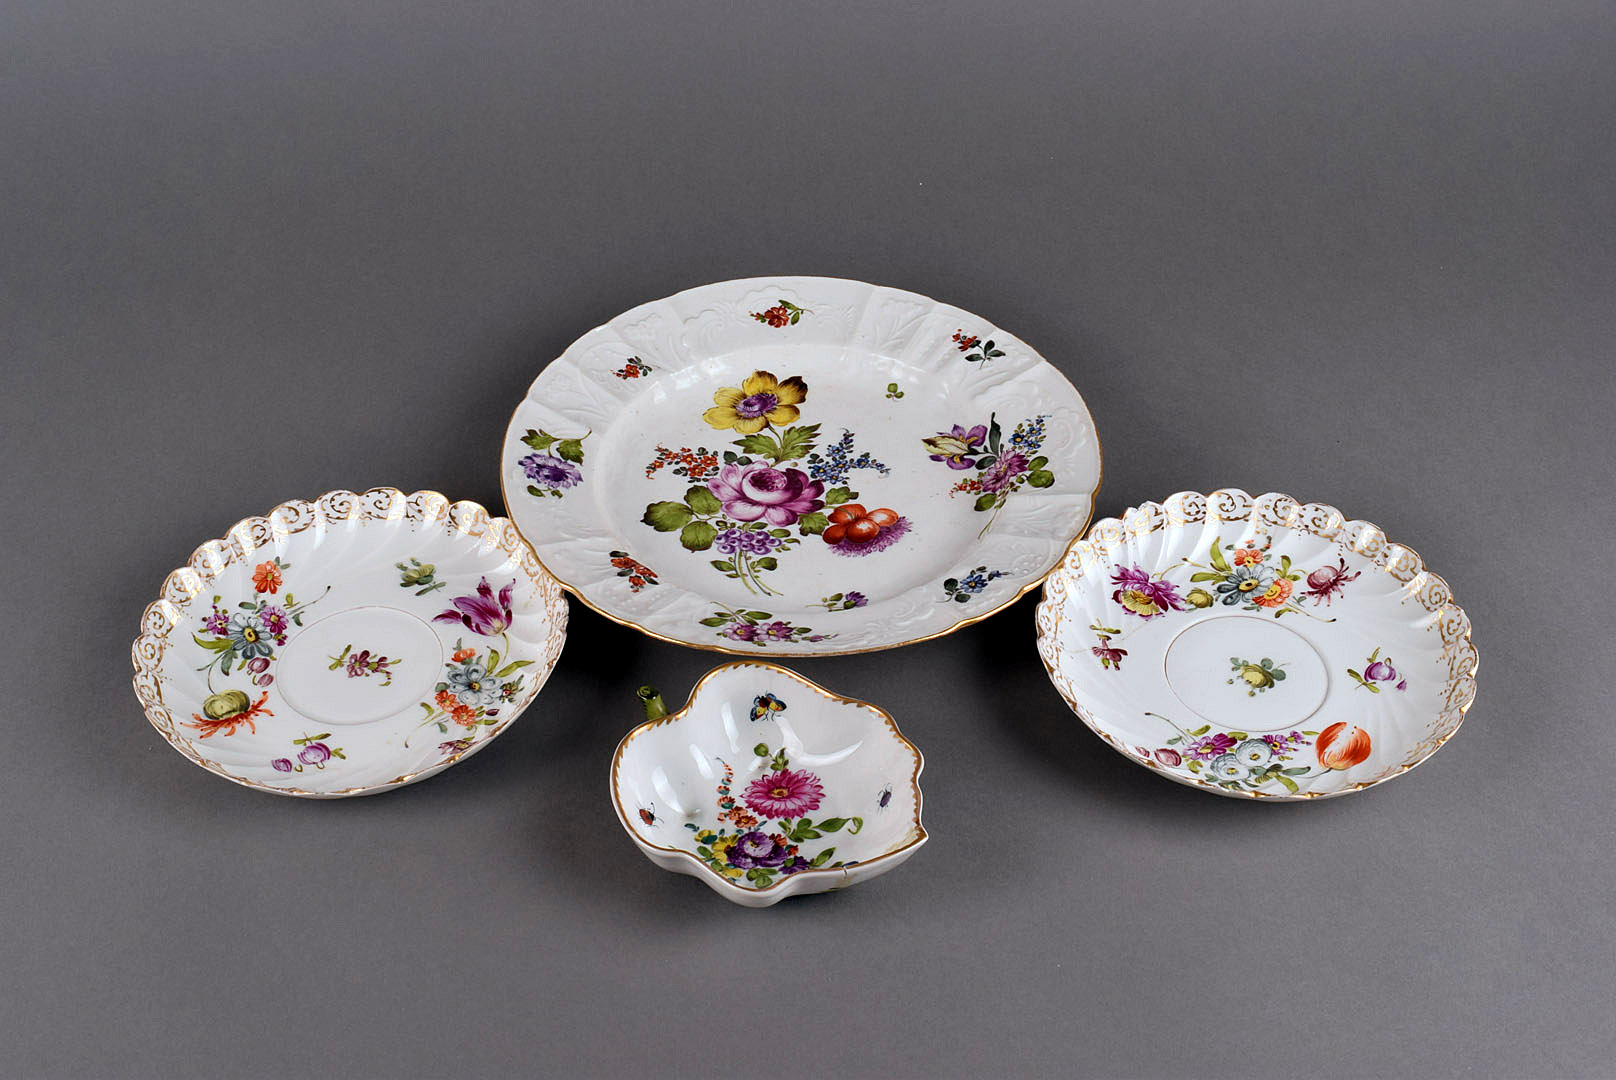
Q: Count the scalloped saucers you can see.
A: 2